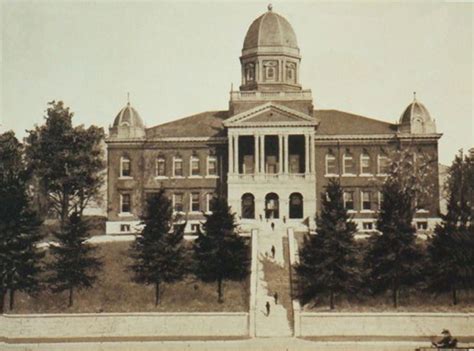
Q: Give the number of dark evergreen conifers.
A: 7